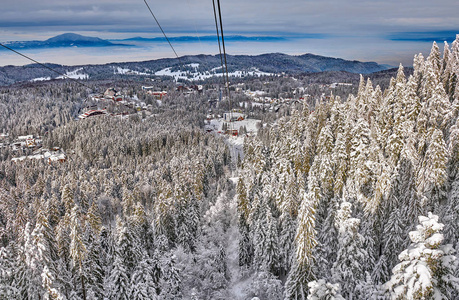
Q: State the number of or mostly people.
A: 0